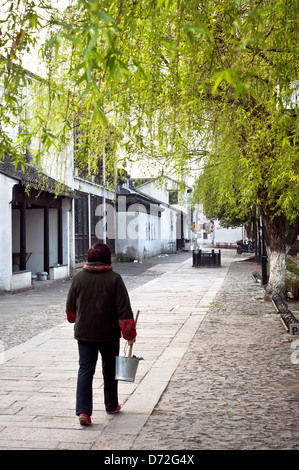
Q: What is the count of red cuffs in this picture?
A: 2